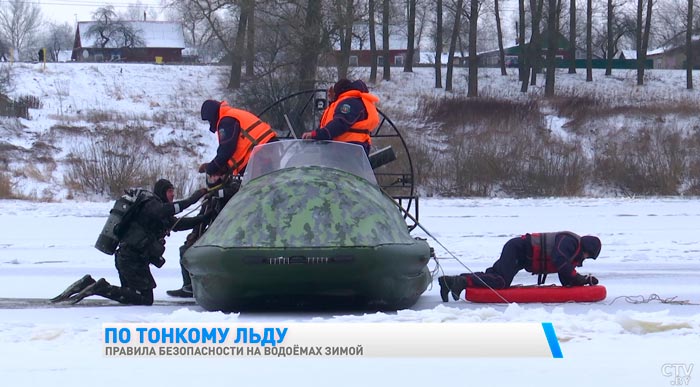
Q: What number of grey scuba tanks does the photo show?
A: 1